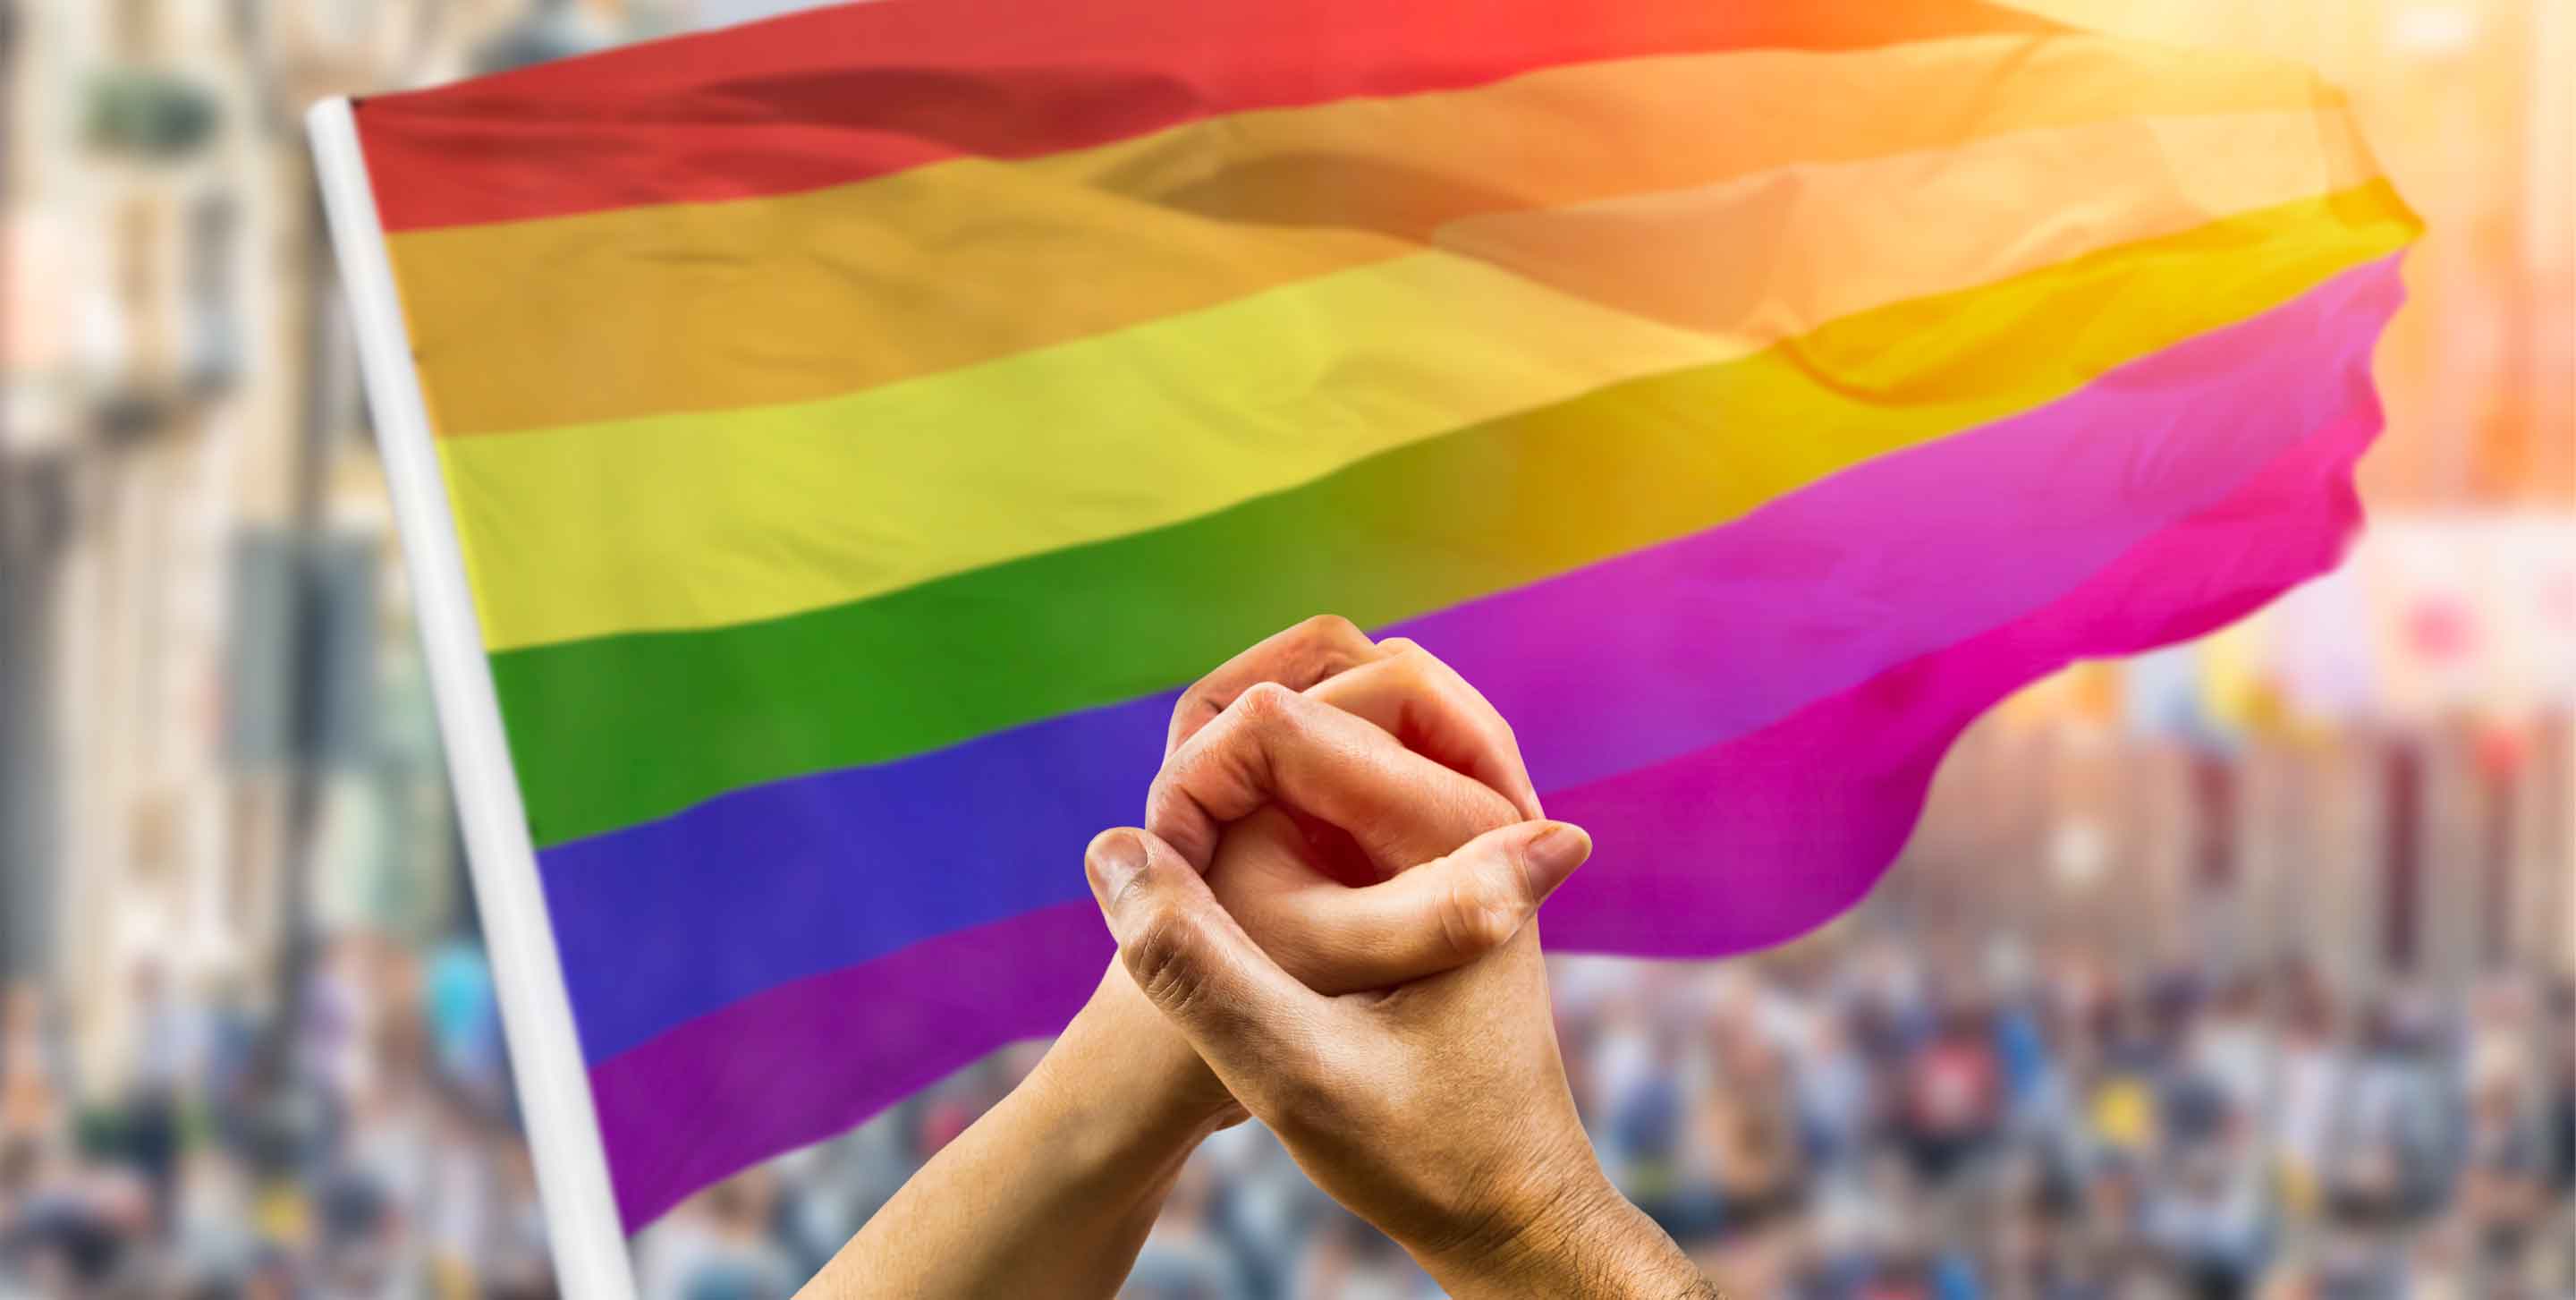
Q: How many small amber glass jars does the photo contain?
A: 0